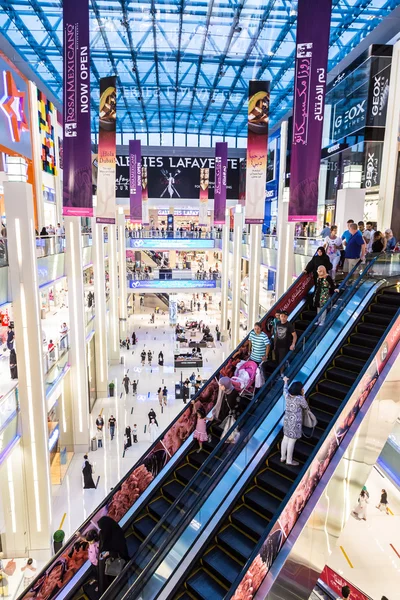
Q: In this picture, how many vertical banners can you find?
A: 8